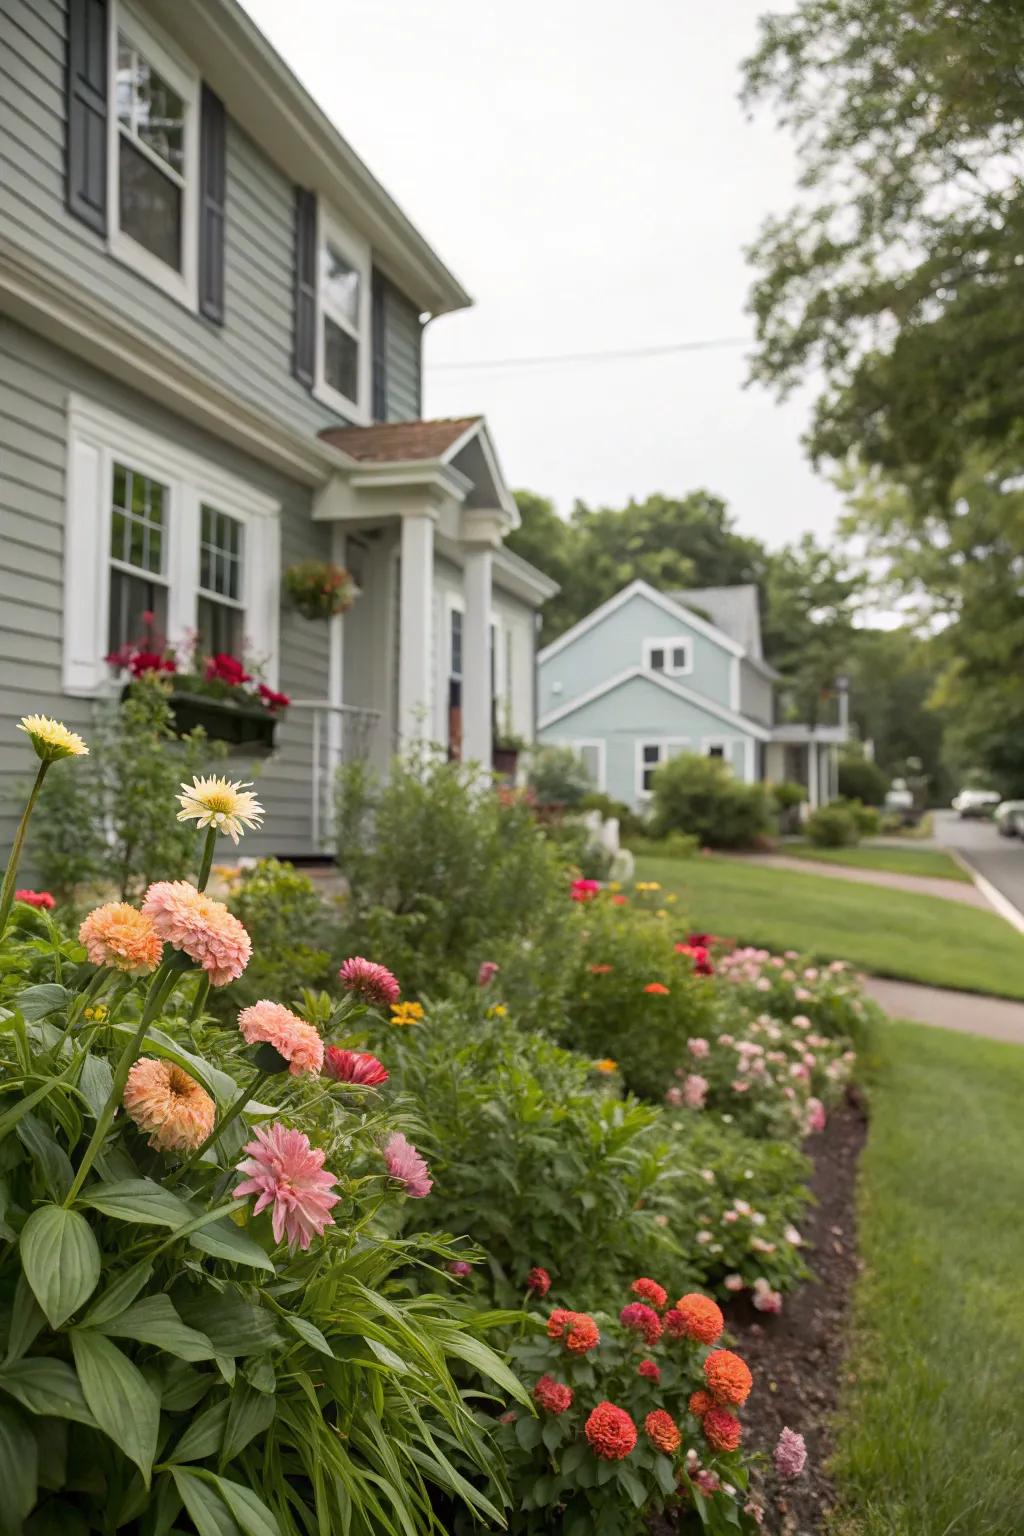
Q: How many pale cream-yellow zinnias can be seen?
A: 2